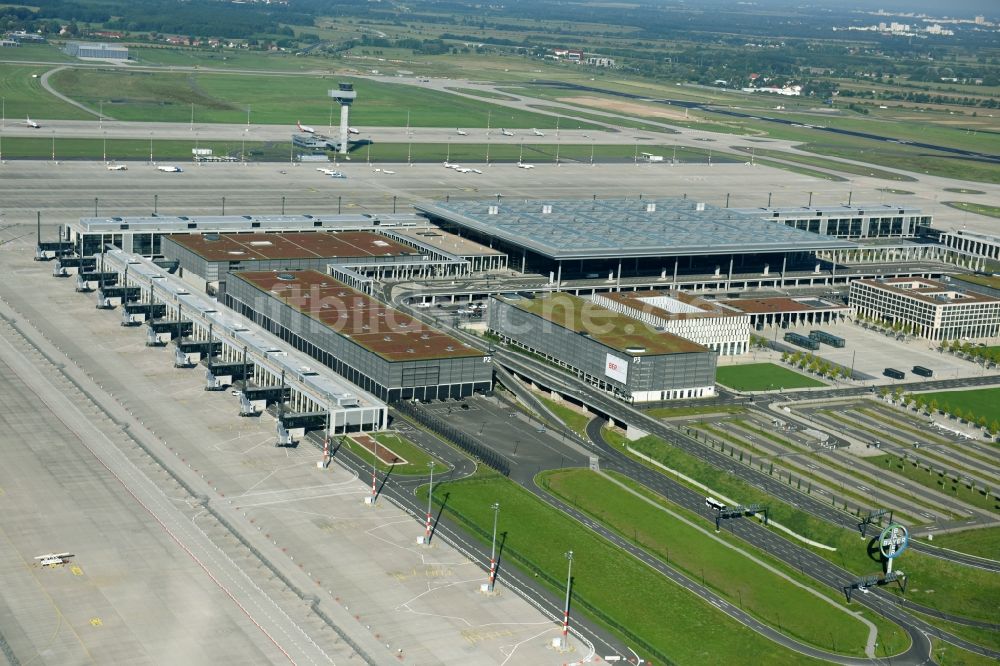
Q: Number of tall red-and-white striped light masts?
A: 5